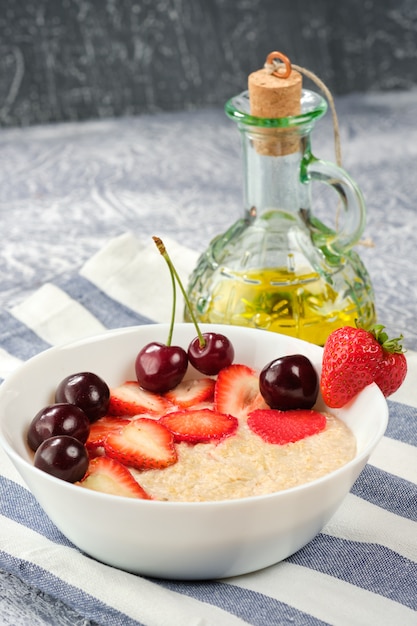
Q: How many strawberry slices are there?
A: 8